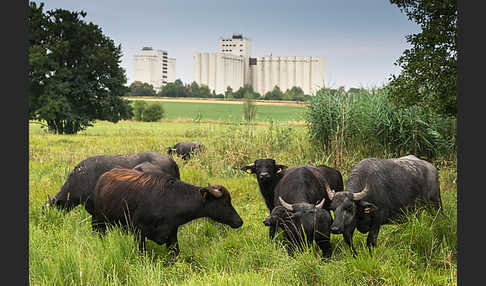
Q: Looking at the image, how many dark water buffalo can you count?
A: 6